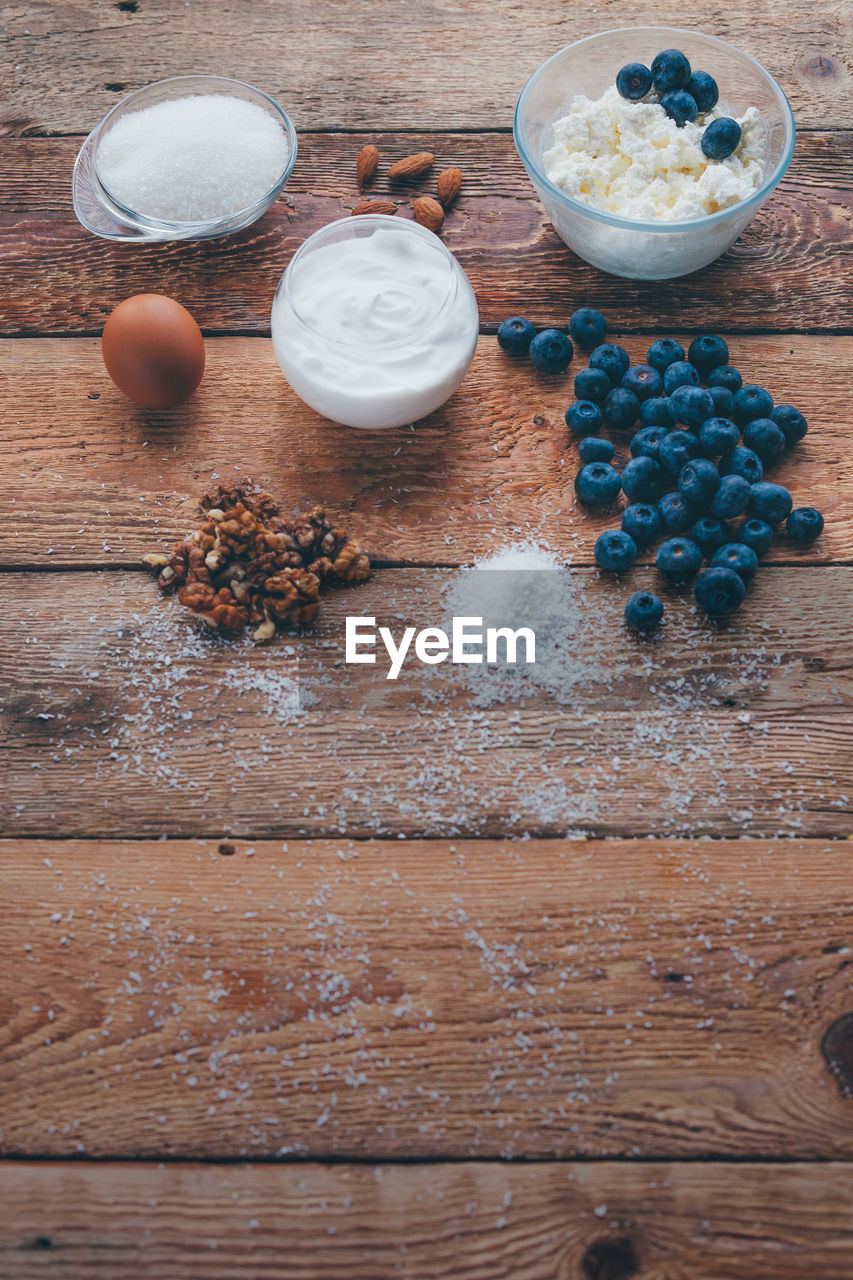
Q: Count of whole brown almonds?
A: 5